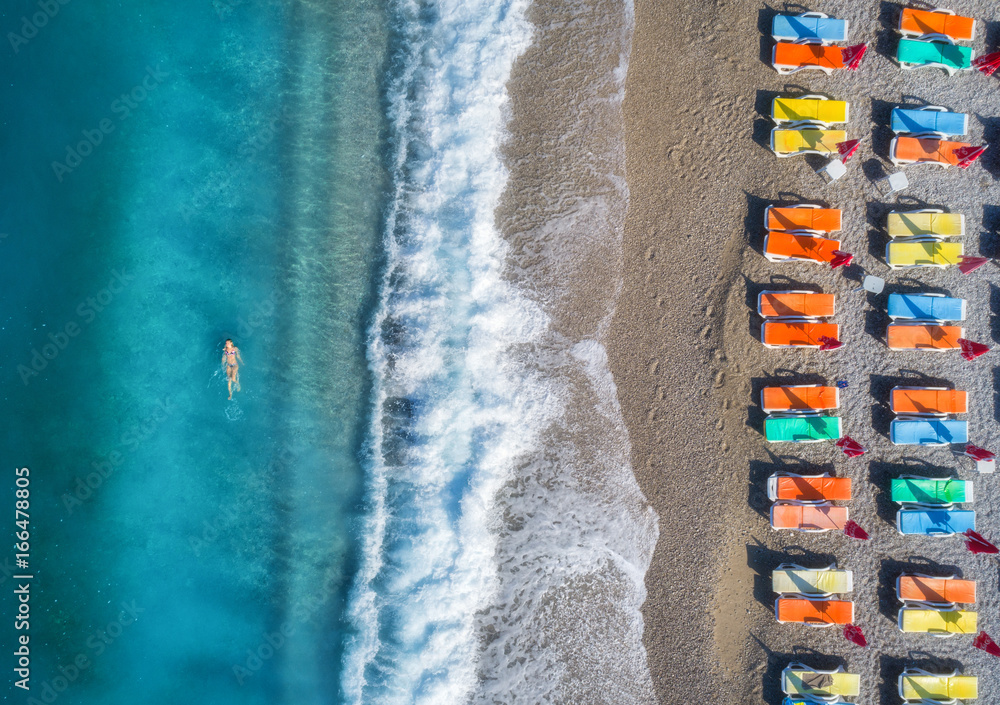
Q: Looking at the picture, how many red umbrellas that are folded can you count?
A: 14